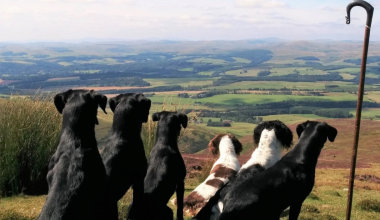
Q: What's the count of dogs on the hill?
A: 6